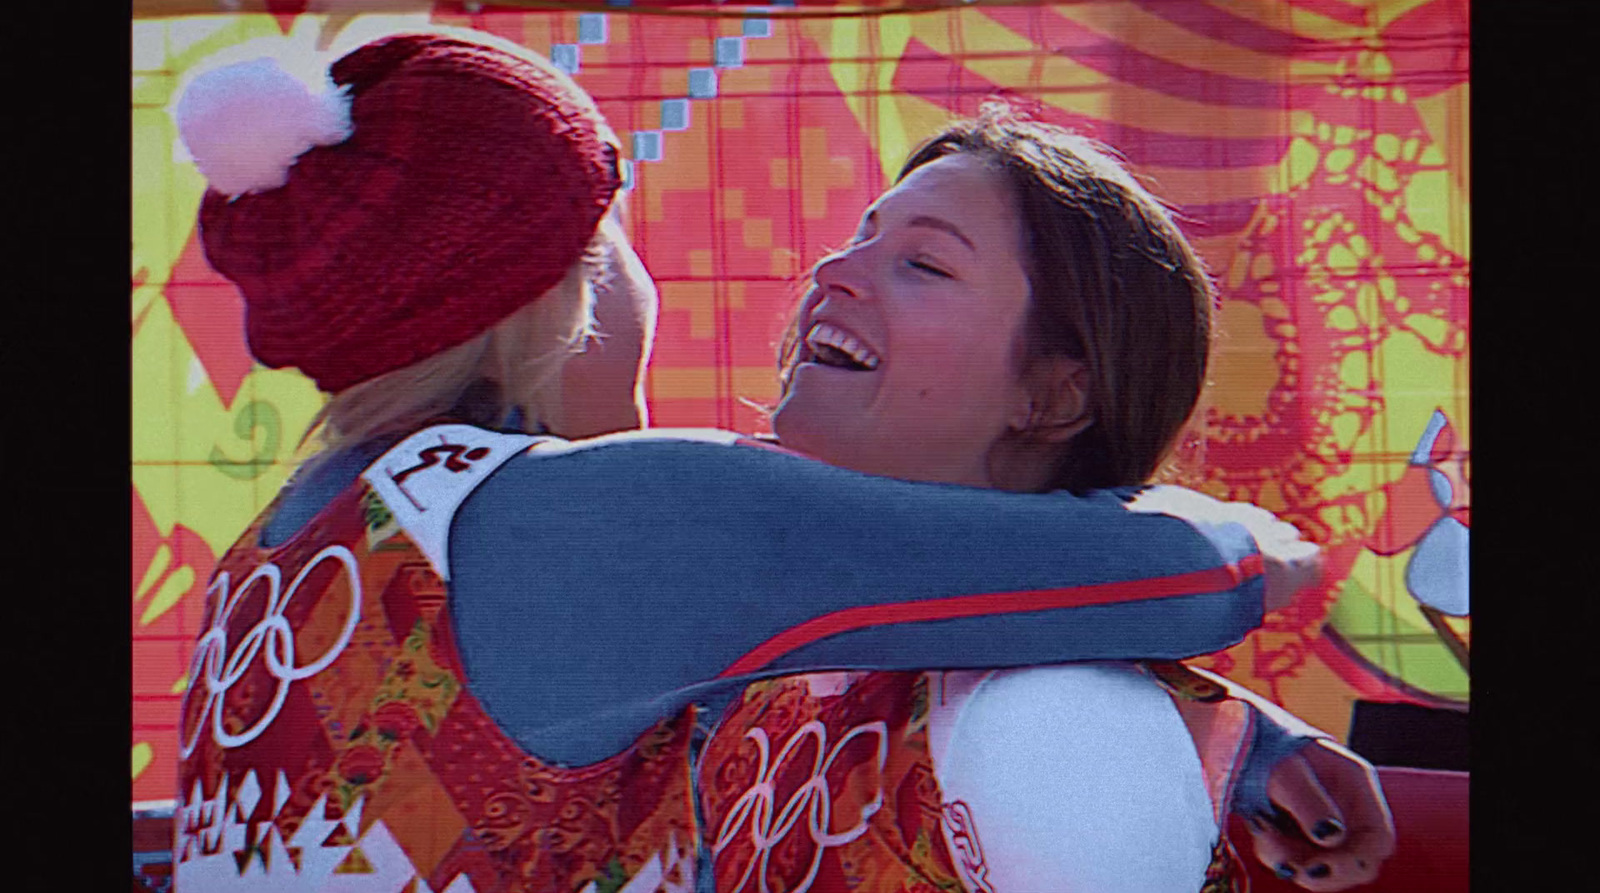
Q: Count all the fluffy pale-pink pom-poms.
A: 1